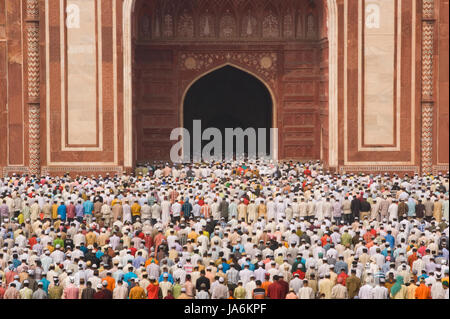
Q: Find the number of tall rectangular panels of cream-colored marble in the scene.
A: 2